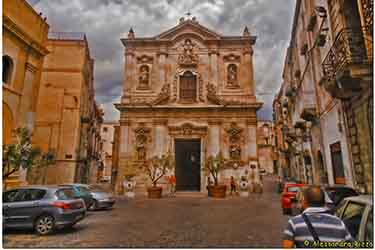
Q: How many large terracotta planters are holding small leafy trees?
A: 2